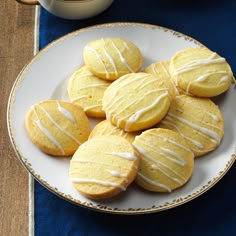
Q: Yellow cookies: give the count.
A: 10